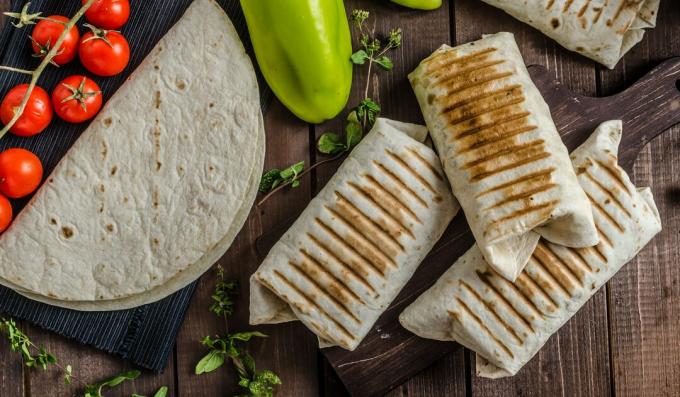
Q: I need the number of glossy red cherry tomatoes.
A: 7